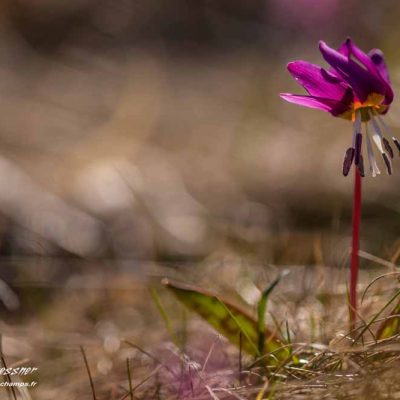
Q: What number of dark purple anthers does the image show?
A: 6